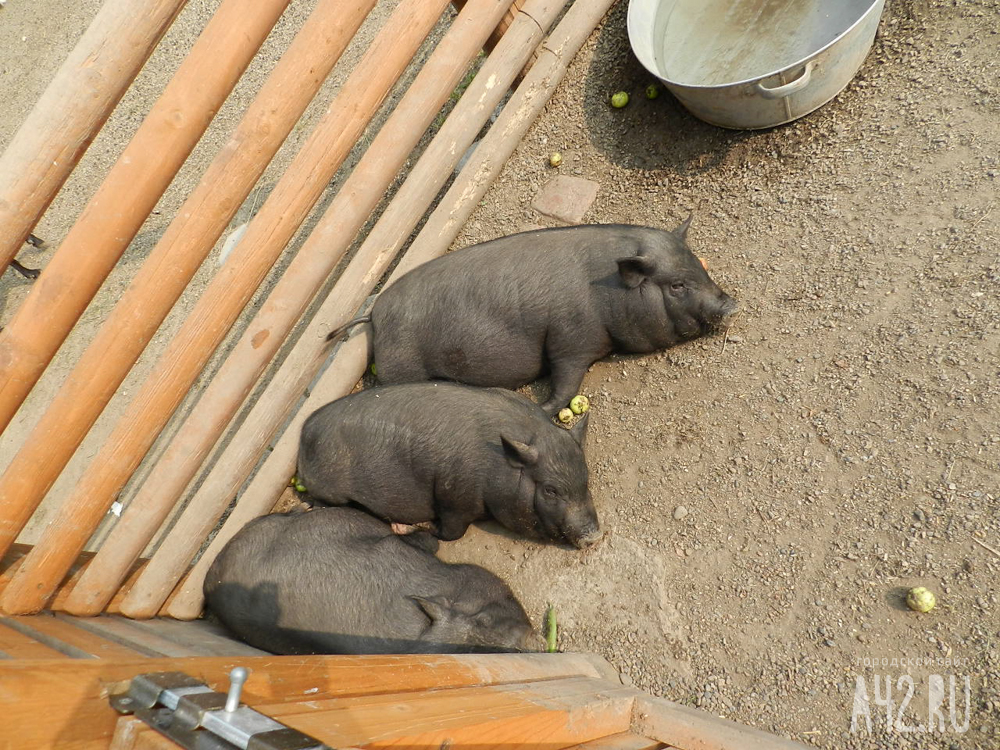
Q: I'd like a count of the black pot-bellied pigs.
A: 3